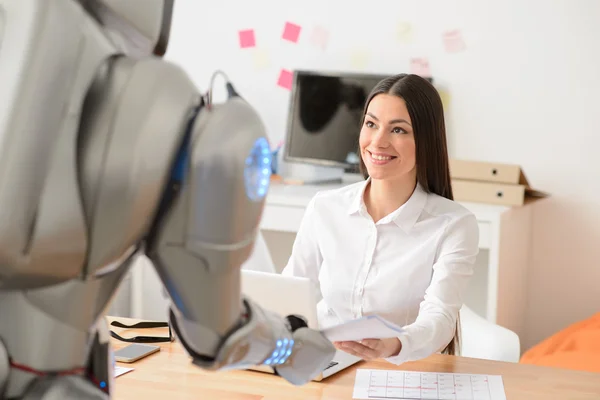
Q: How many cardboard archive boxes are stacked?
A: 2